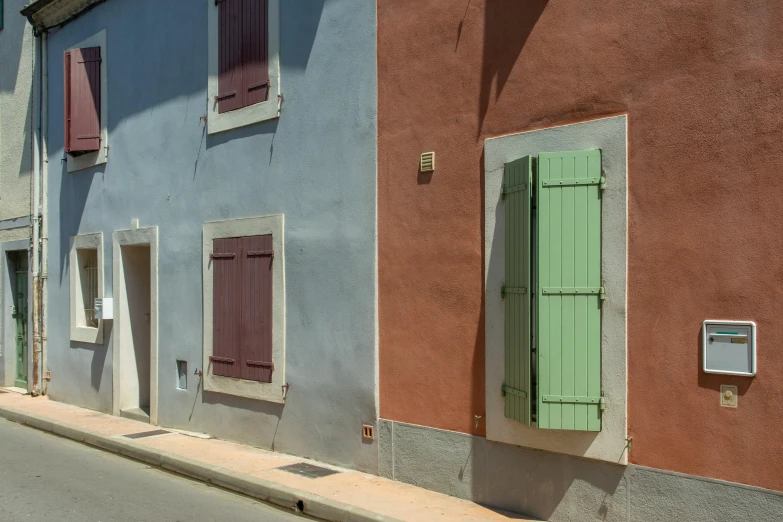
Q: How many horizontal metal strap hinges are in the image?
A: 14